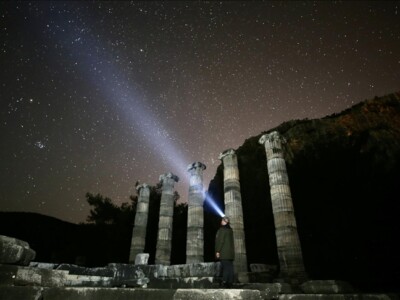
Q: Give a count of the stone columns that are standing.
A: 5